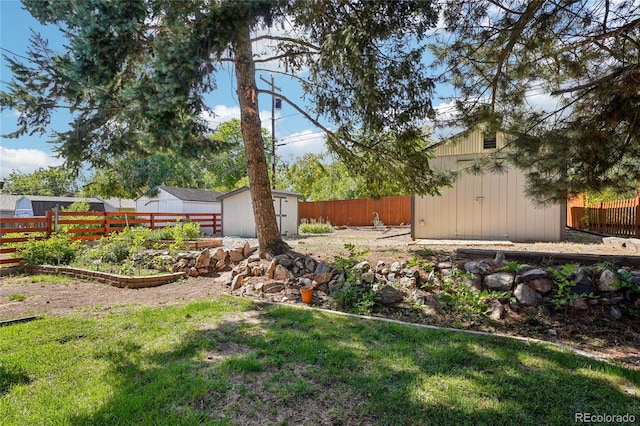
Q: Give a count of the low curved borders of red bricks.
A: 1